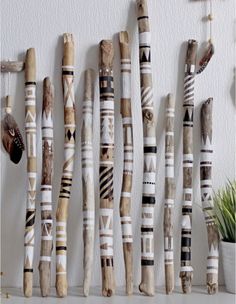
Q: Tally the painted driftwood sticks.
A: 10